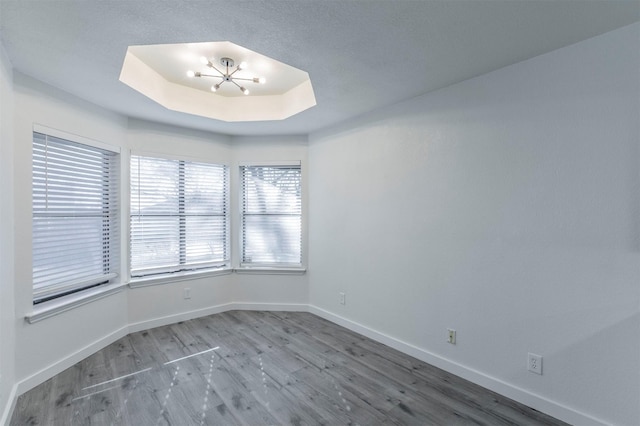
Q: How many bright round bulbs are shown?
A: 6